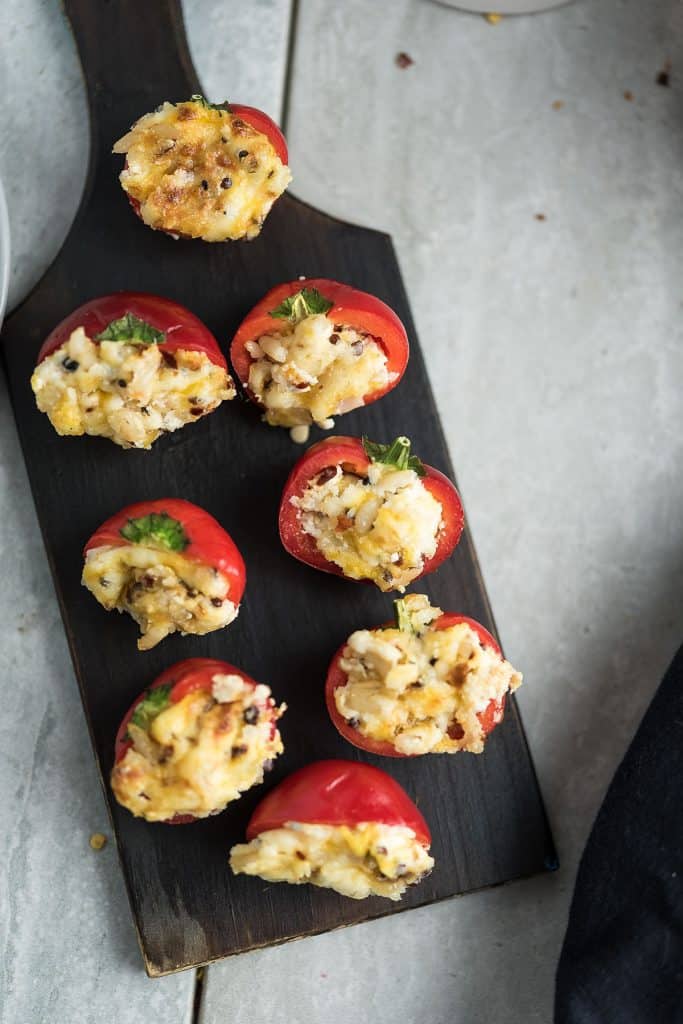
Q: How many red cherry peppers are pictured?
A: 8